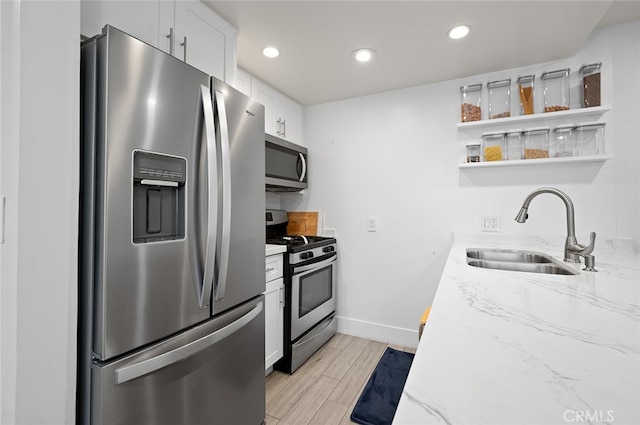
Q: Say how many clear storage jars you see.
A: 11